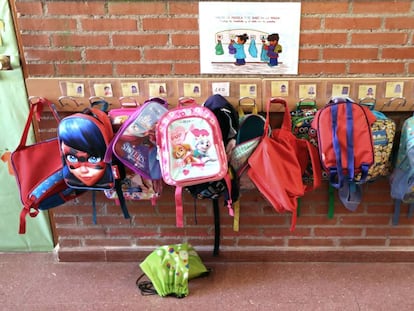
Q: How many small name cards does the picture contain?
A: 12